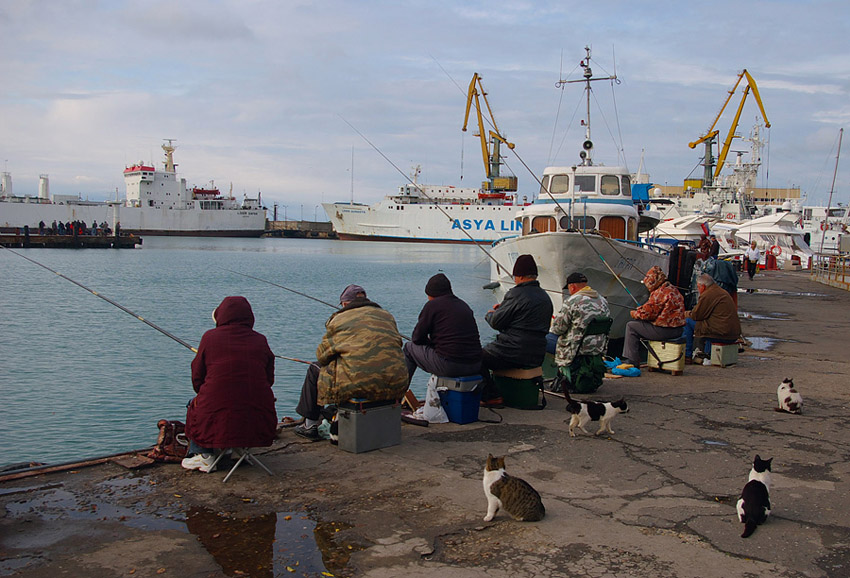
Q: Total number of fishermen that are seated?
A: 7